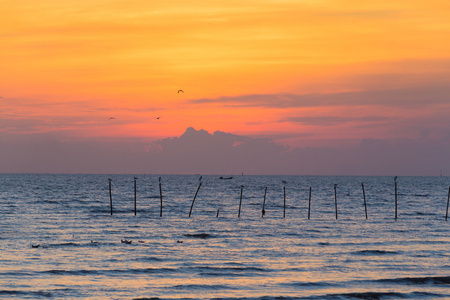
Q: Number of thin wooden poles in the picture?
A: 13